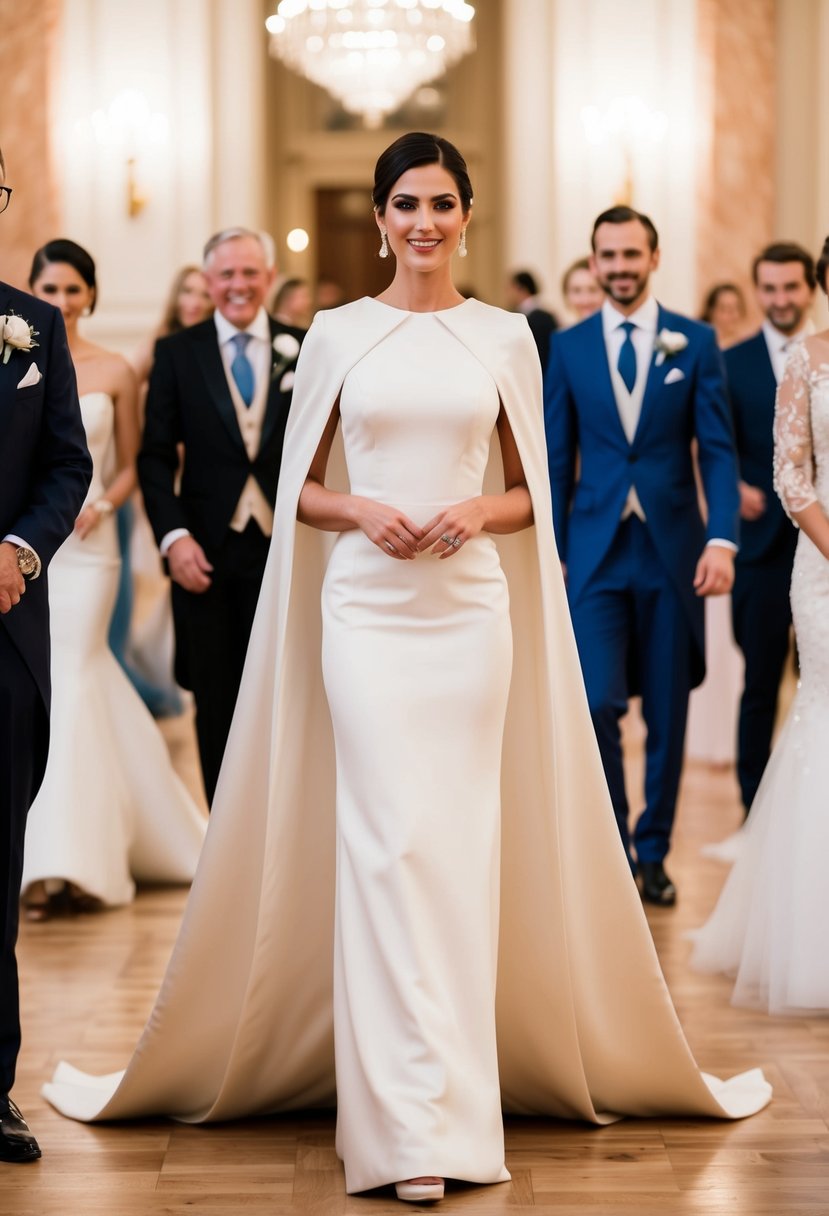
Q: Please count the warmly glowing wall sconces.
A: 2